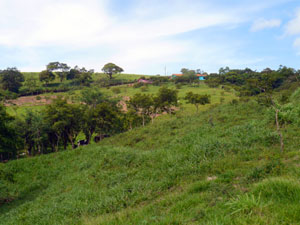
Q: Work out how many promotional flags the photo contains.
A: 0